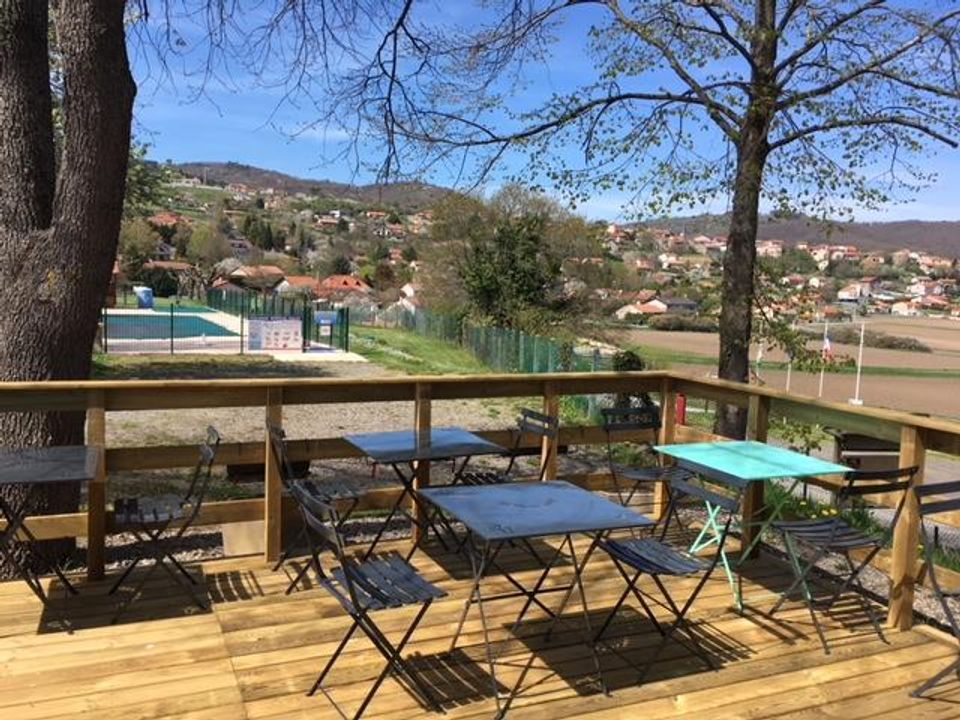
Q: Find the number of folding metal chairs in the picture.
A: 8